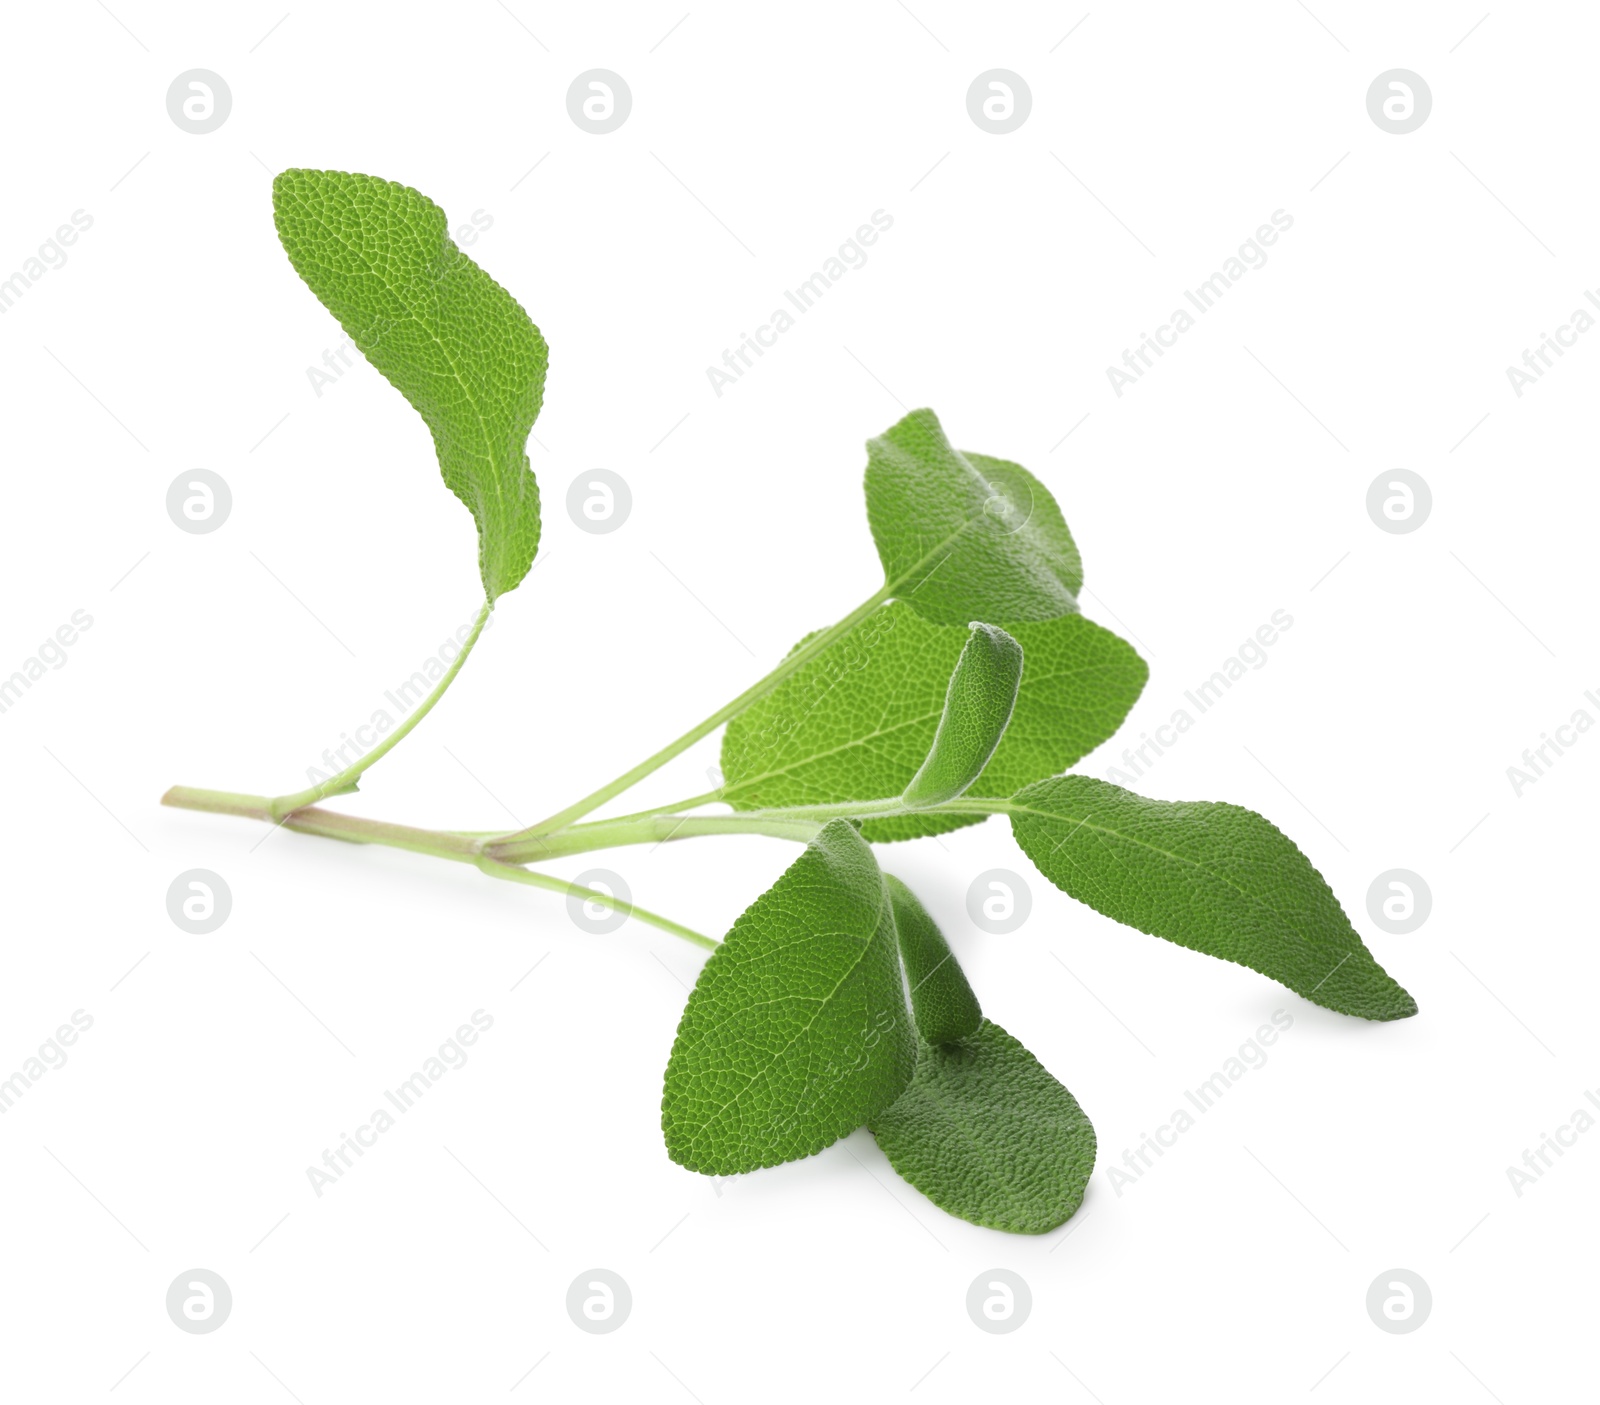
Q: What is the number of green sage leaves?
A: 8